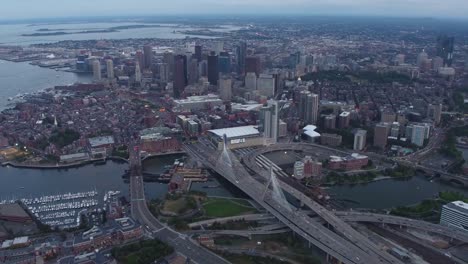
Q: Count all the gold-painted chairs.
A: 0